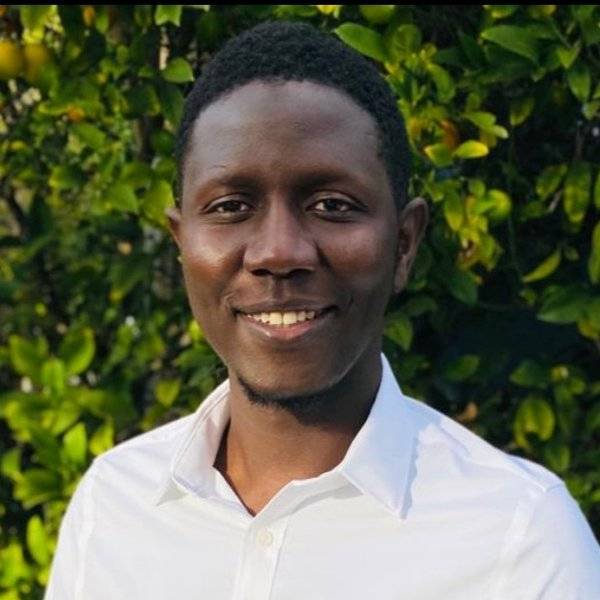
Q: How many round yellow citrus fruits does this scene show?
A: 2